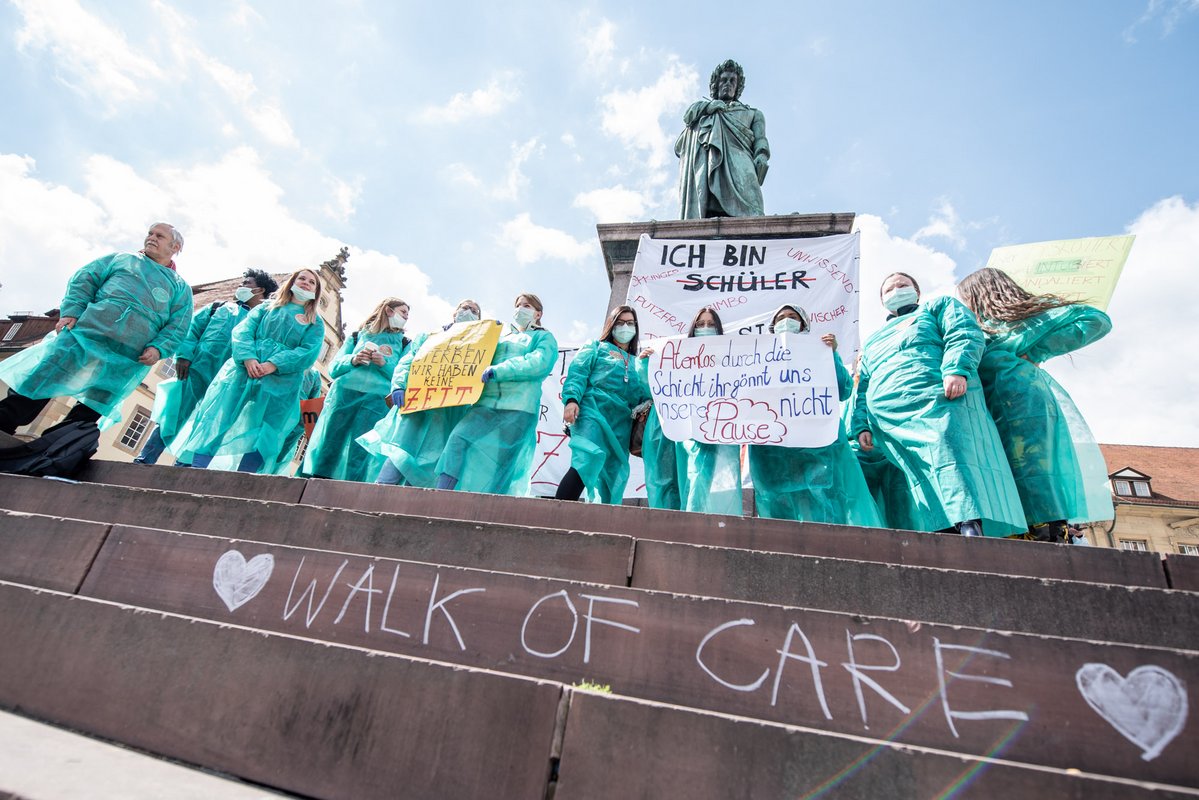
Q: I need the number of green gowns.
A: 13